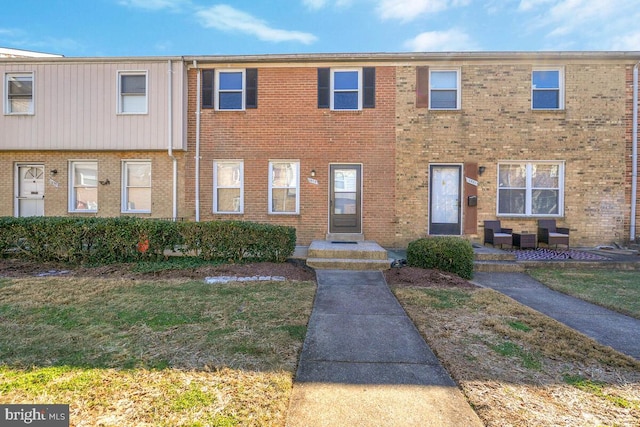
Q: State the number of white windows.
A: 11